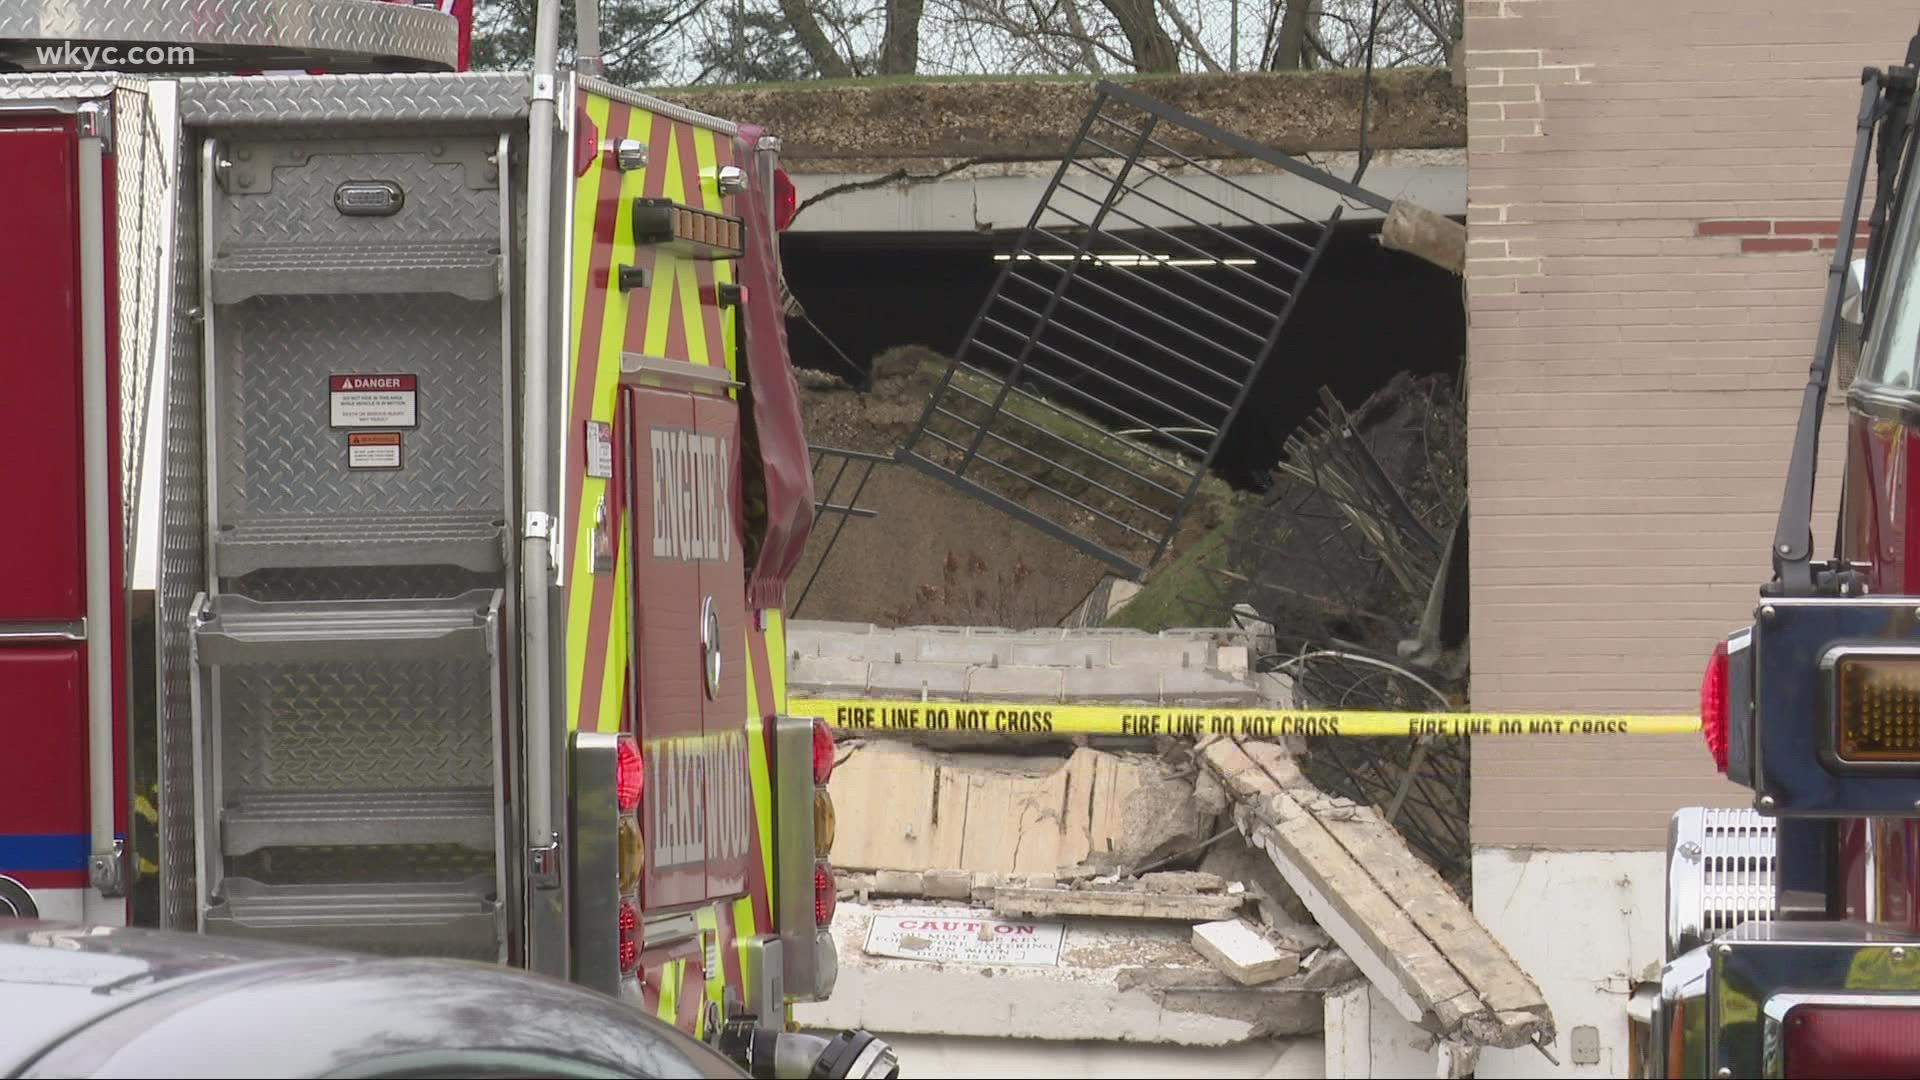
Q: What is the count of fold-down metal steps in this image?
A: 5